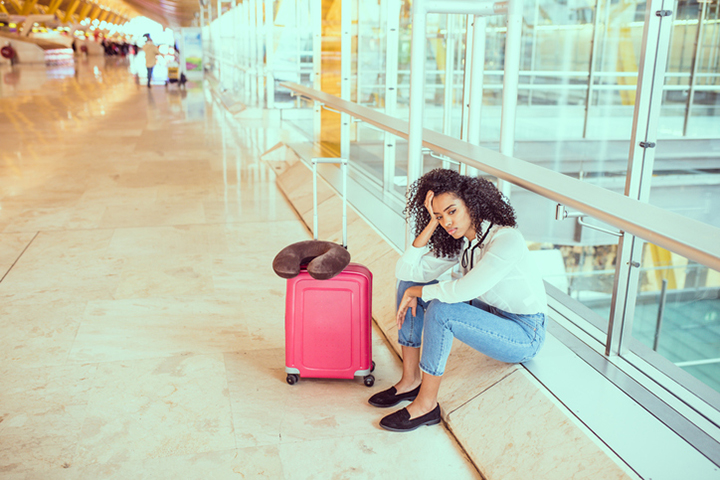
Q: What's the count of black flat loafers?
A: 2